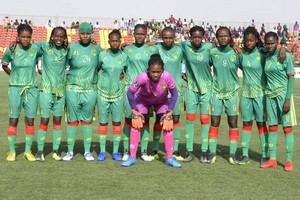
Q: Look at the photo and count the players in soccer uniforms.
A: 11